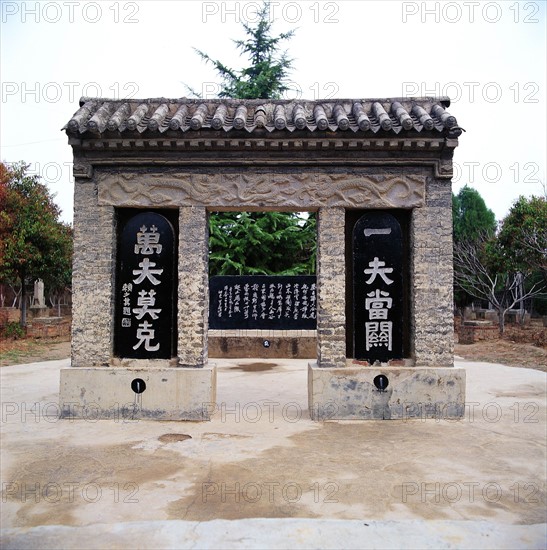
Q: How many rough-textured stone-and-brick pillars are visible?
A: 4